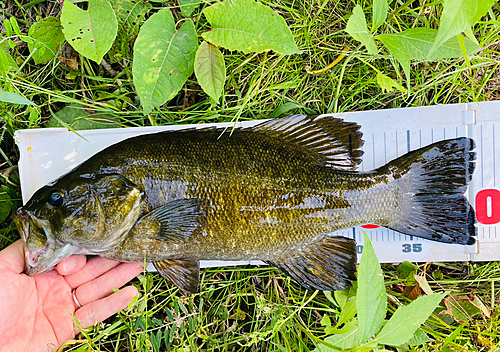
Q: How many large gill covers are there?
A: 1